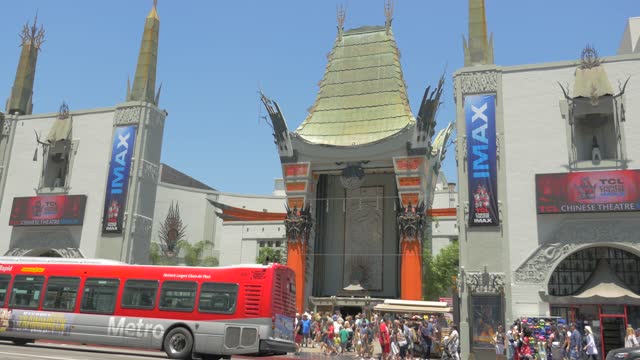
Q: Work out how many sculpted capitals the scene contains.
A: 2